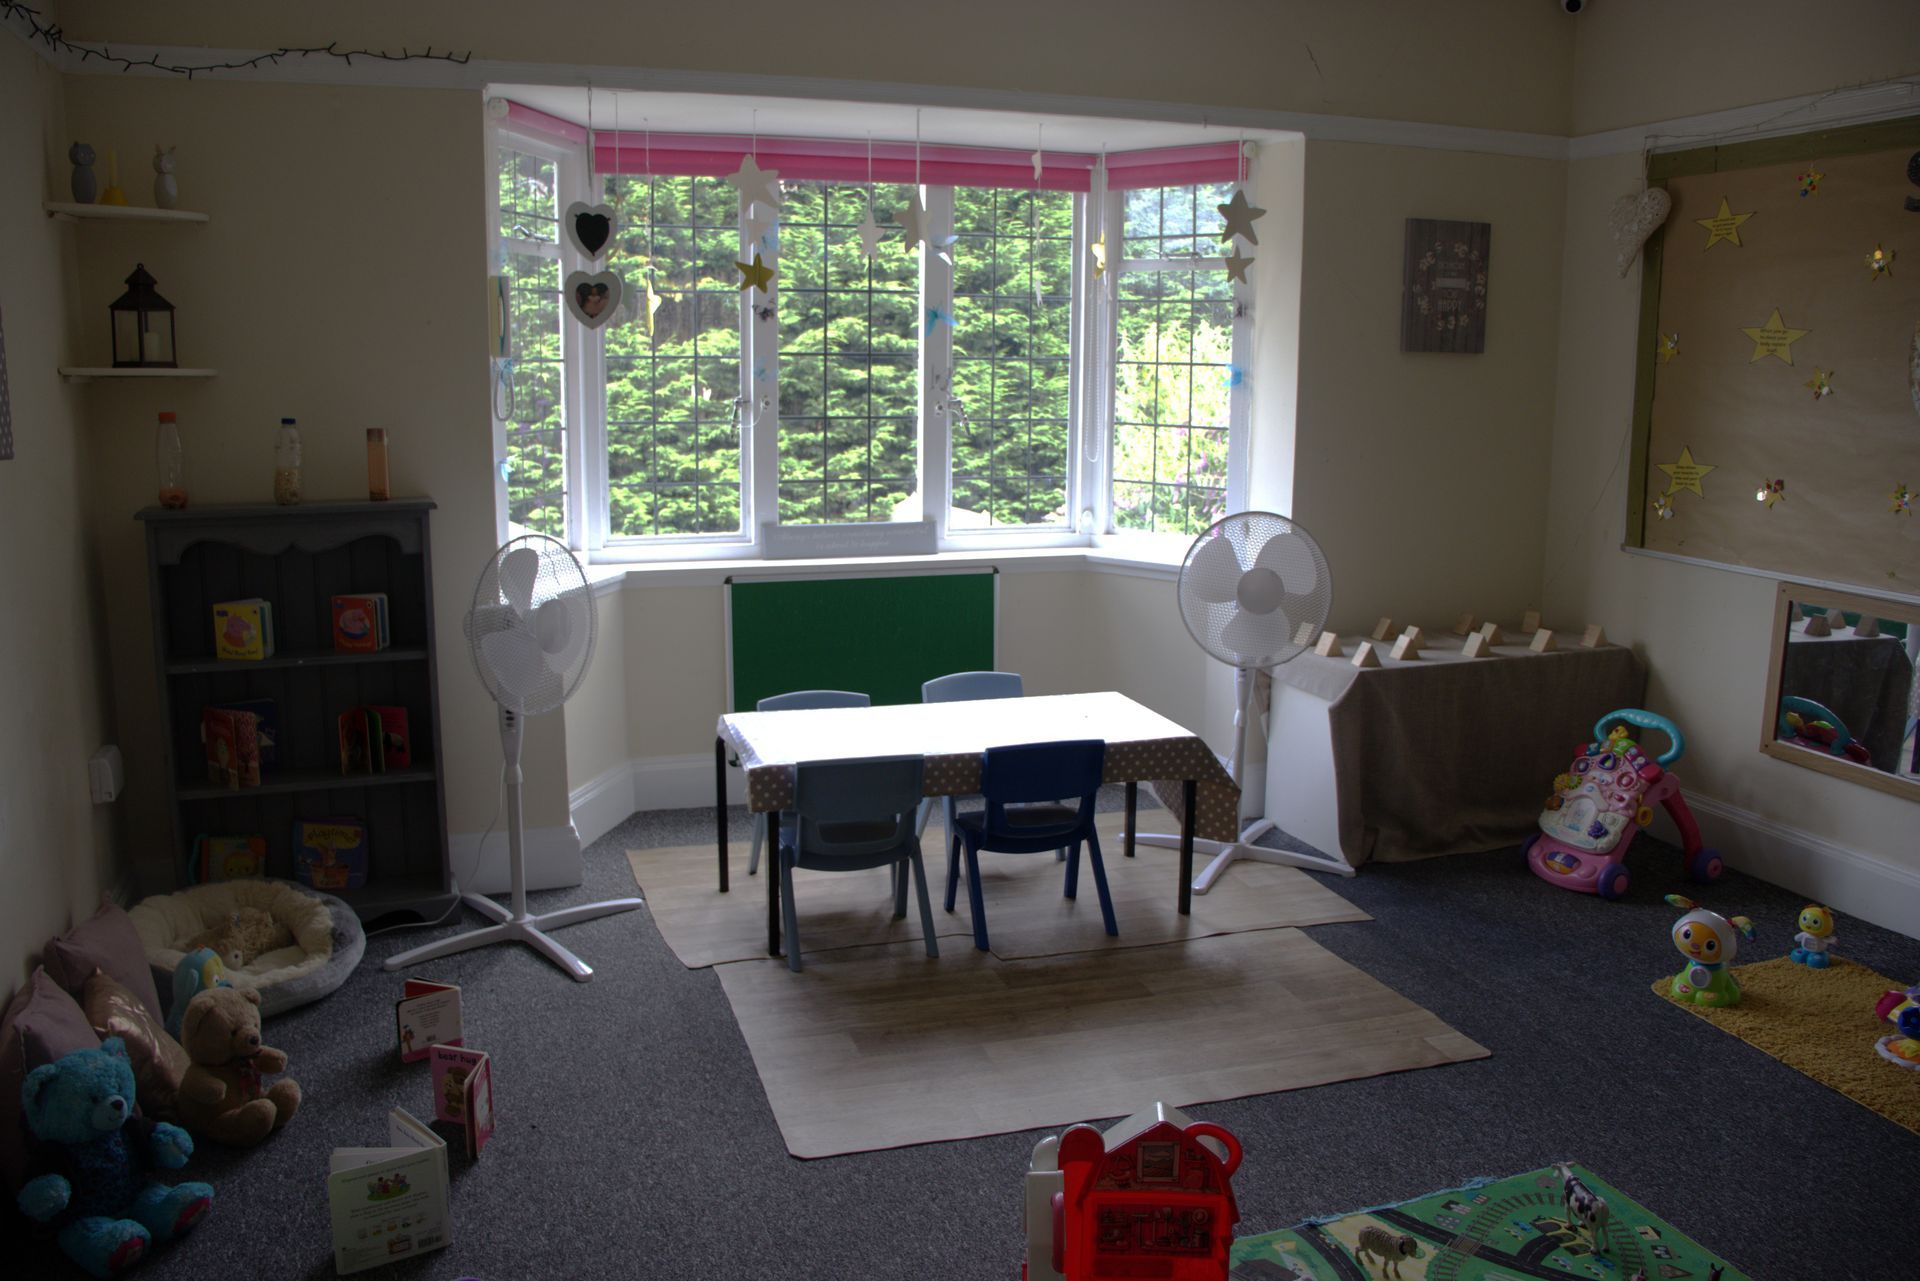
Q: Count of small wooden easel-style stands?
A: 12